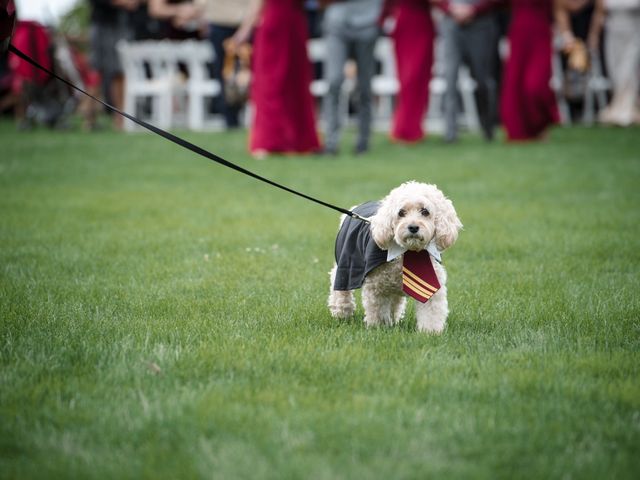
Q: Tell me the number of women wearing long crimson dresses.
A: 3